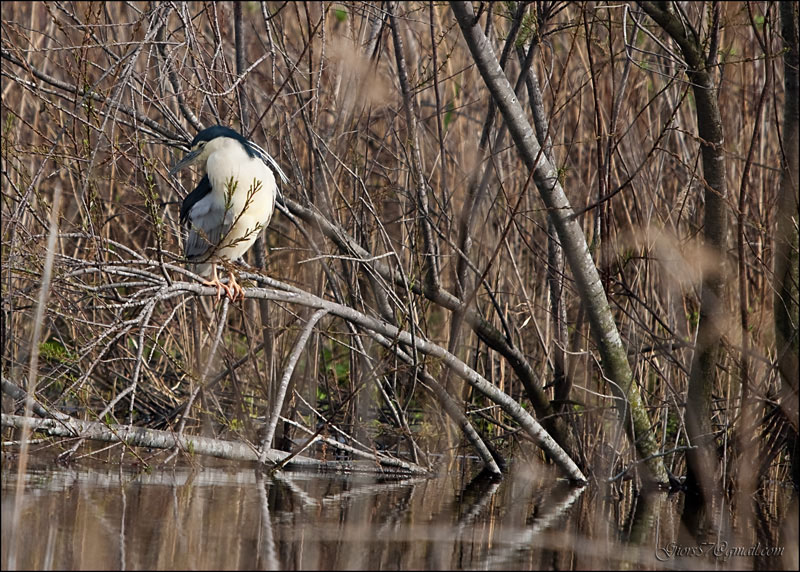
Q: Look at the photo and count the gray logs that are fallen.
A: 1